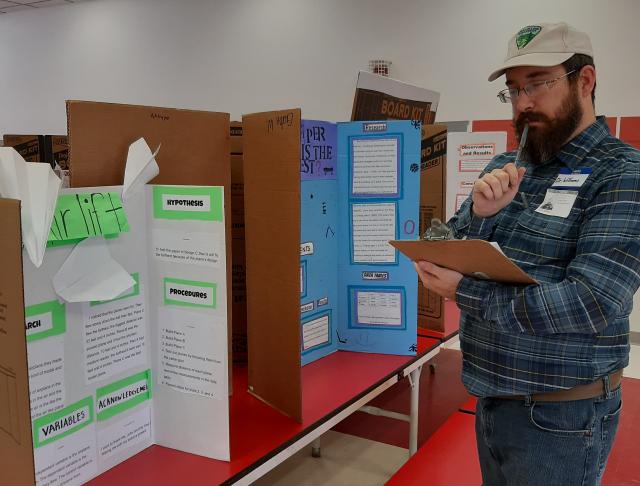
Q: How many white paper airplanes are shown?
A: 3